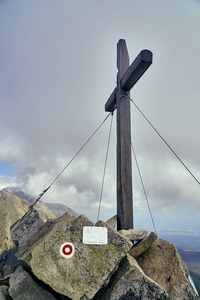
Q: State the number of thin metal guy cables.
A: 4